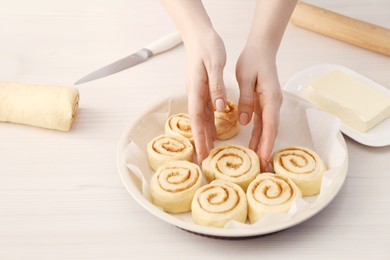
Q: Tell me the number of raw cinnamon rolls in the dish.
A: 8